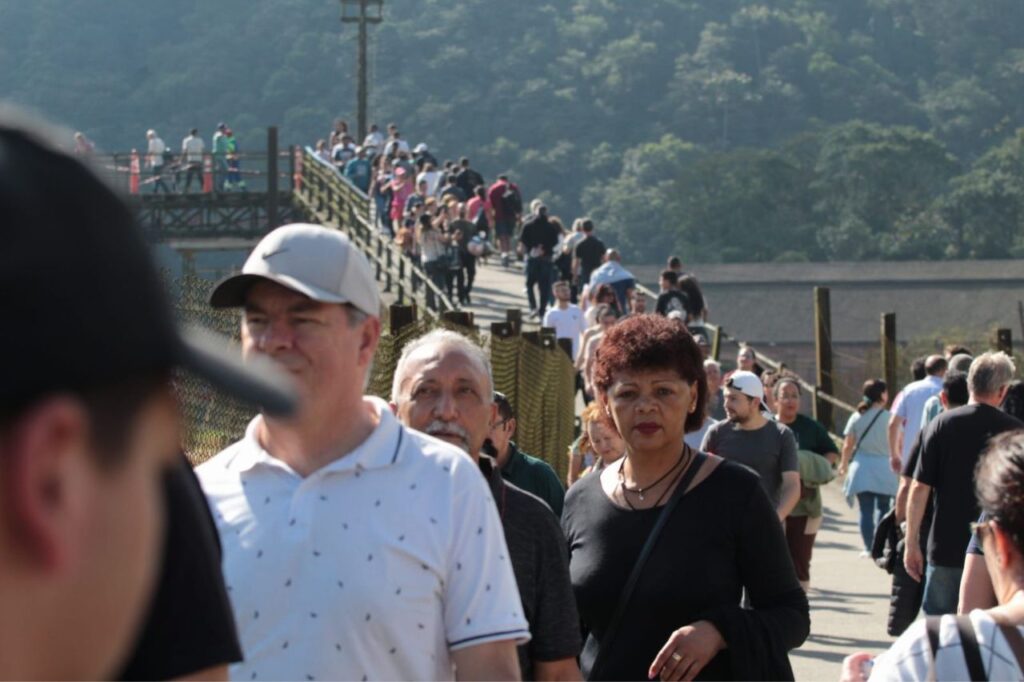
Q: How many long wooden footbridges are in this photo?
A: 1